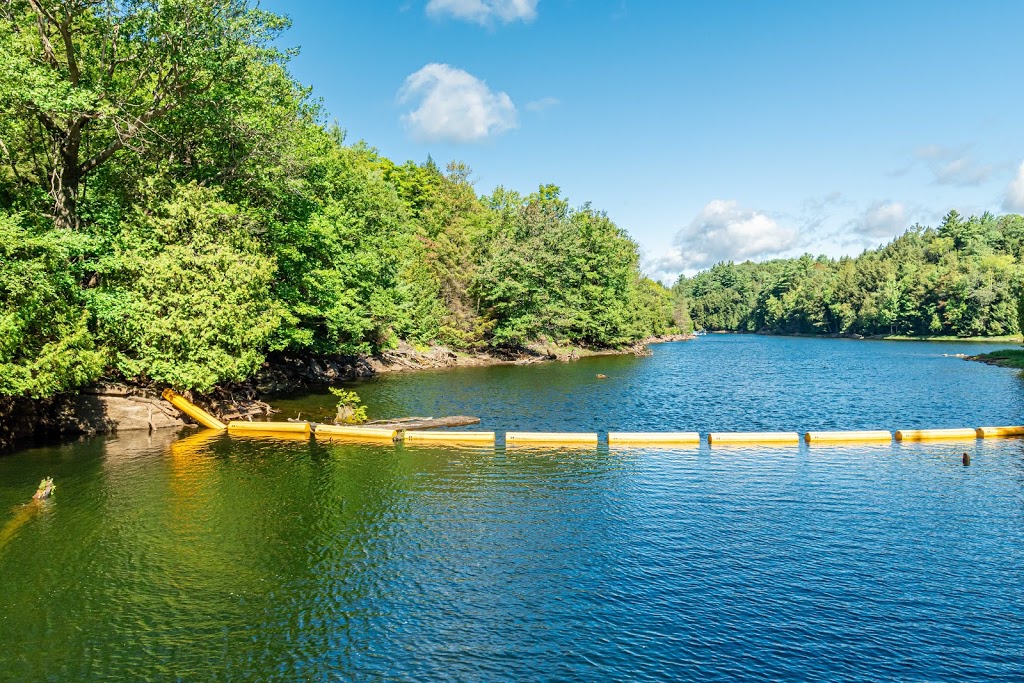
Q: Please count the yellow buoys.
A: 10